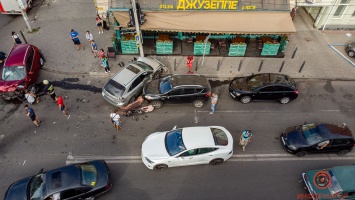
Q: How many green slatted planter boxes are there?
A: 5